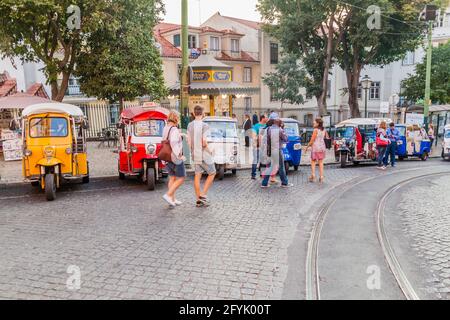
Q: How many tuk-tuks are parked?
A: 7